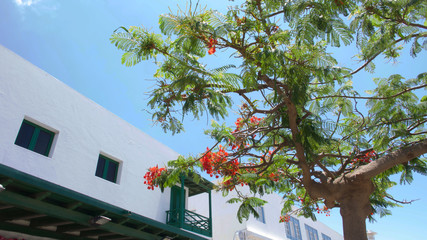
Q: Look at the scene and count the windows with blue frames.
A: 4